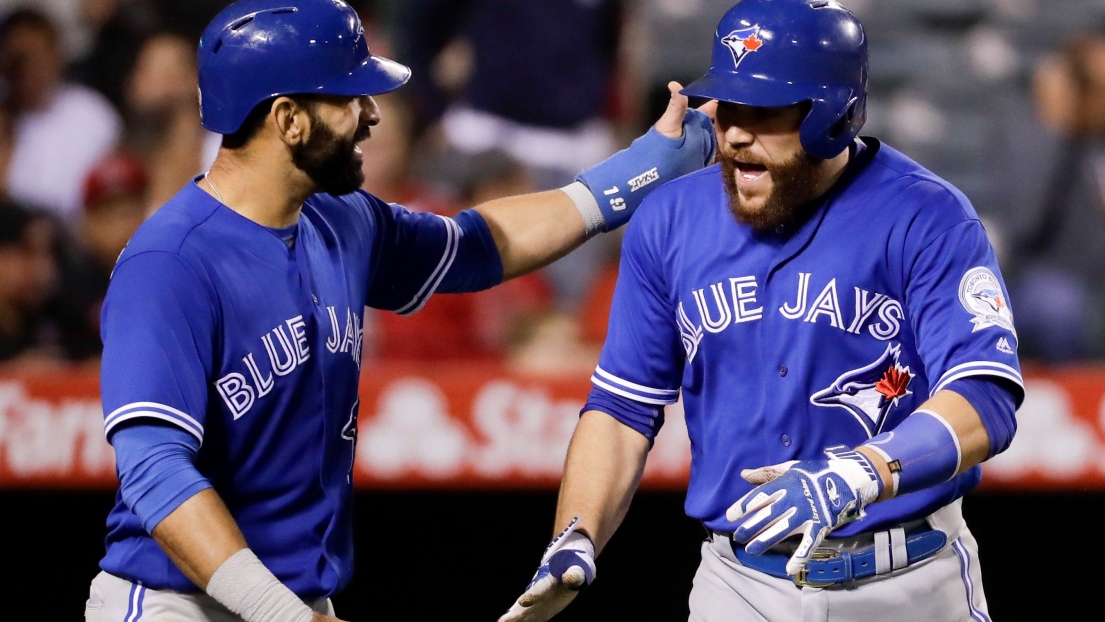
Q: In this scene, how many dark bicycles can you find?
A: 0